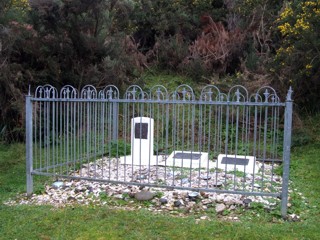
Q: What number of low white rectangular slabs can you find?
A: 2